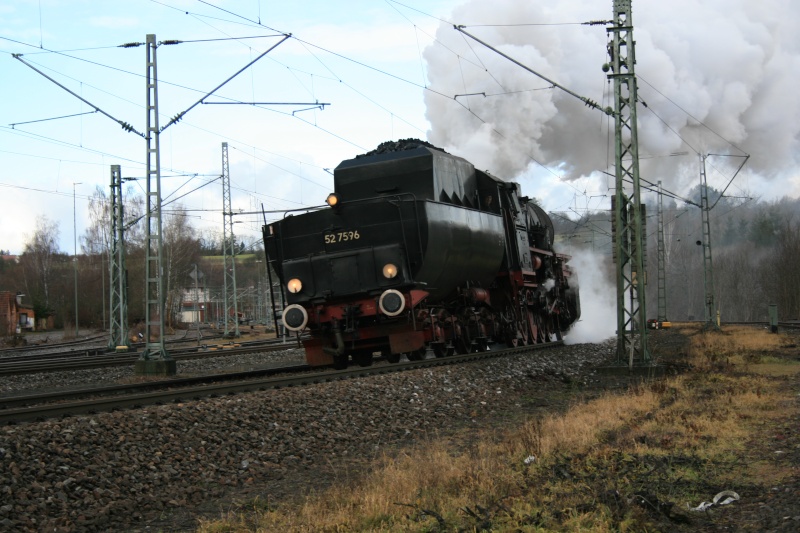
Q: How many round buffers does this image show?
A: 2